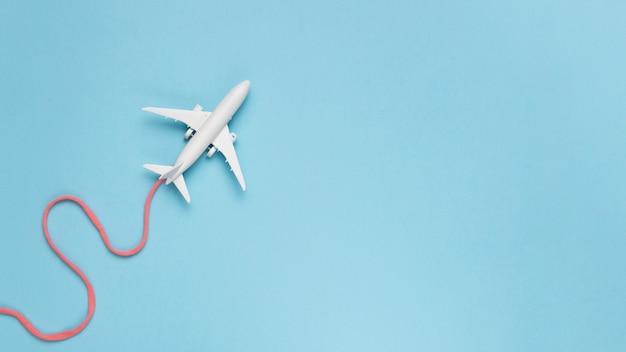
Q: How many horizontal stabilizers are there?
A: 2